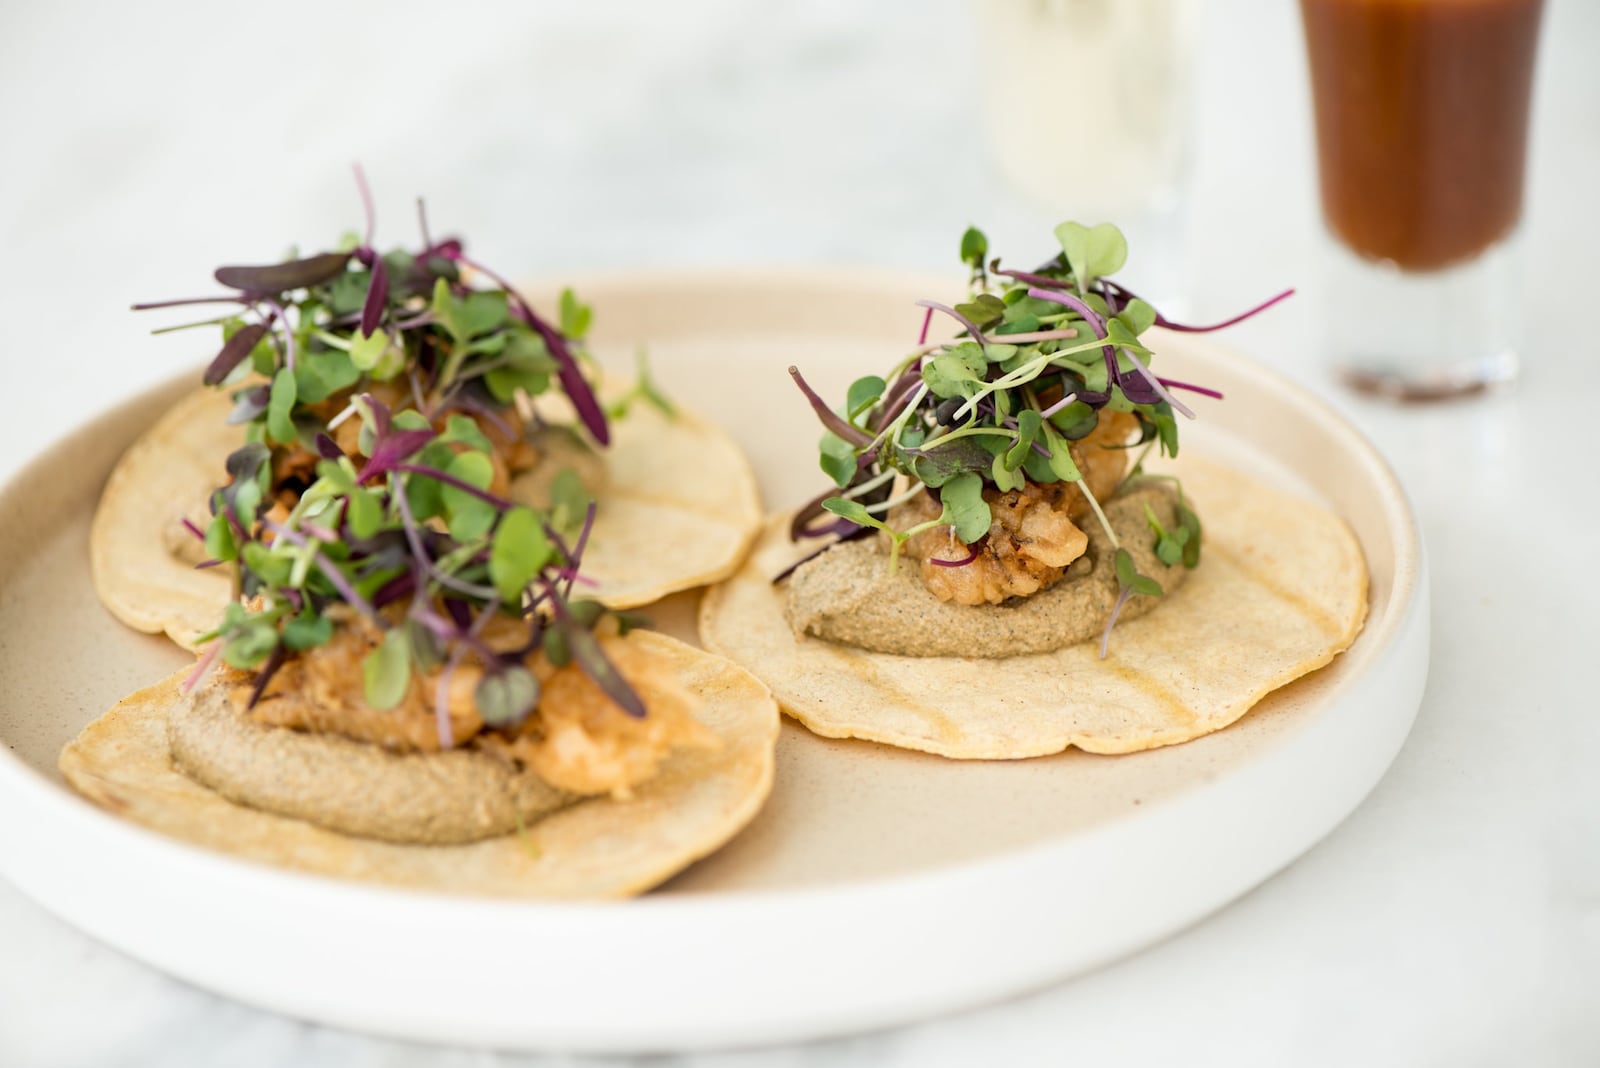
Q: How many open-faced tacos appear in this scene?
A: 3